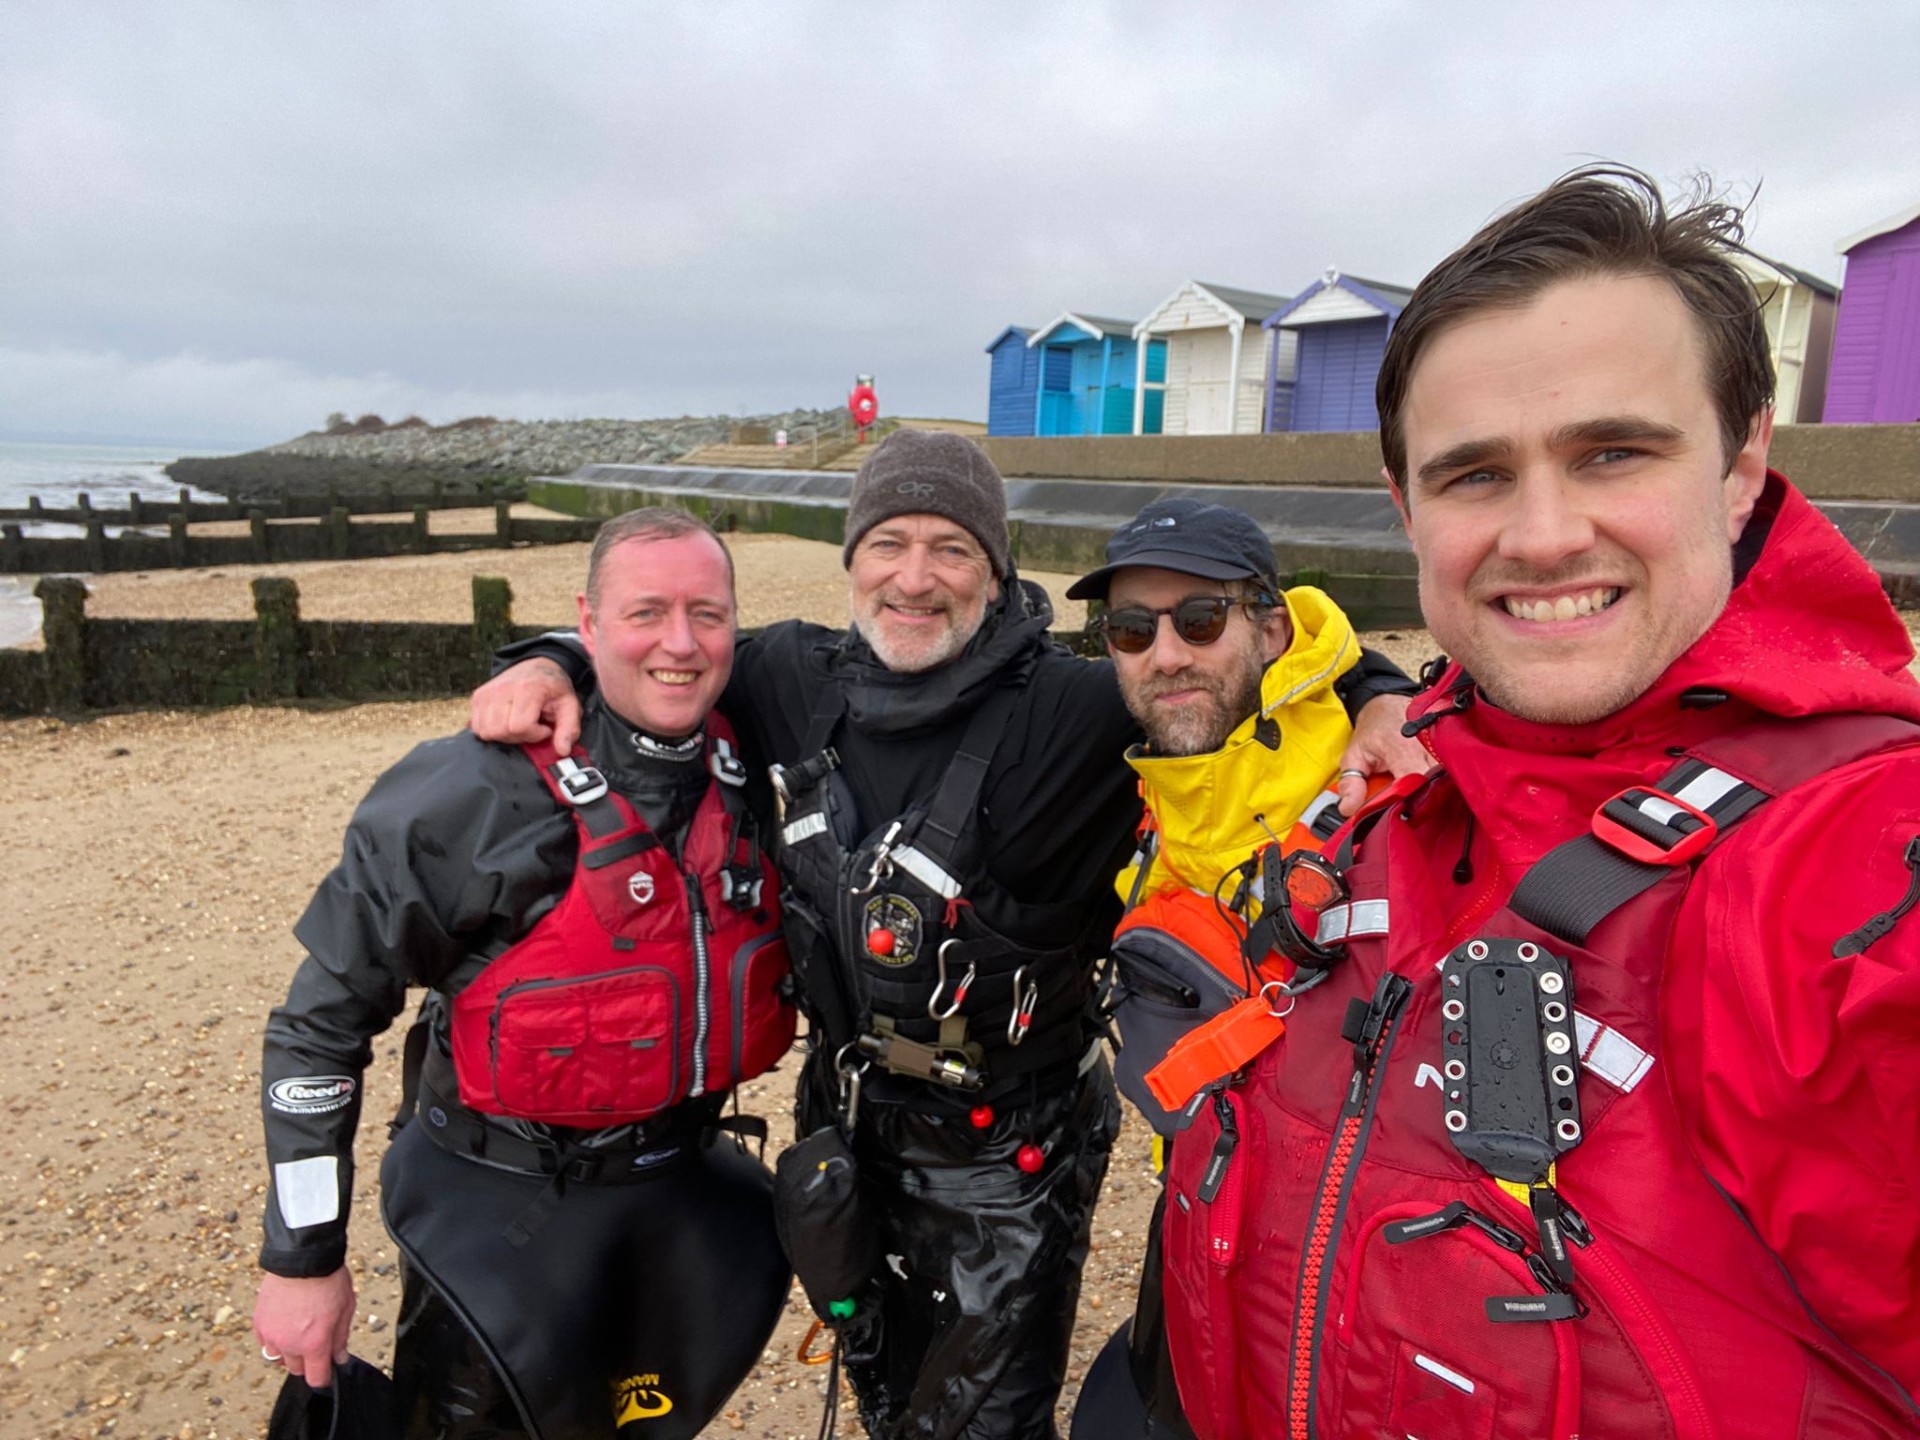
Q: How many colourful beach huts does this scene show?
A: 6